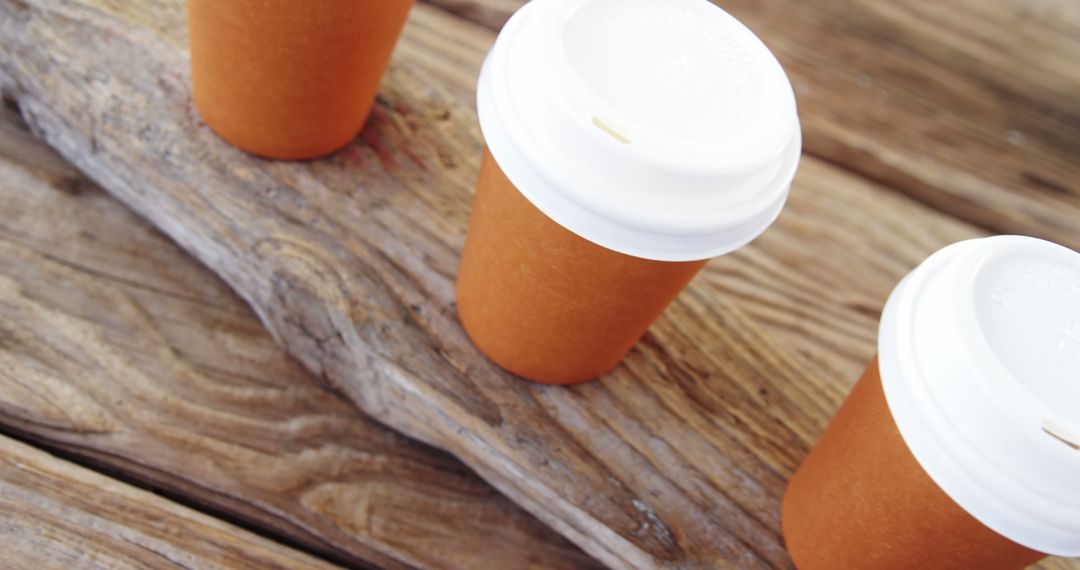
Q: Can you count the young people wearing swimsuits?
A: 0